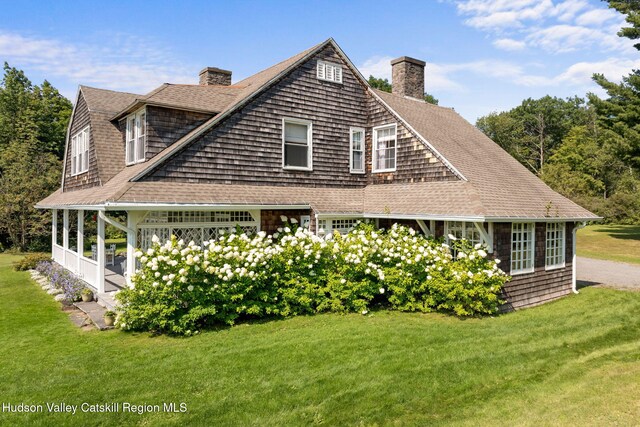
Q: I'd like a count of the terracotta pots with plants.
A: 2